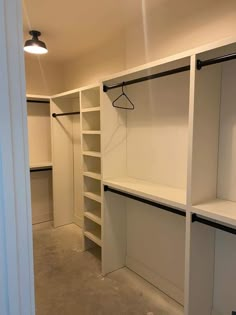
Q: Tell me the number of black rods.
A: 7